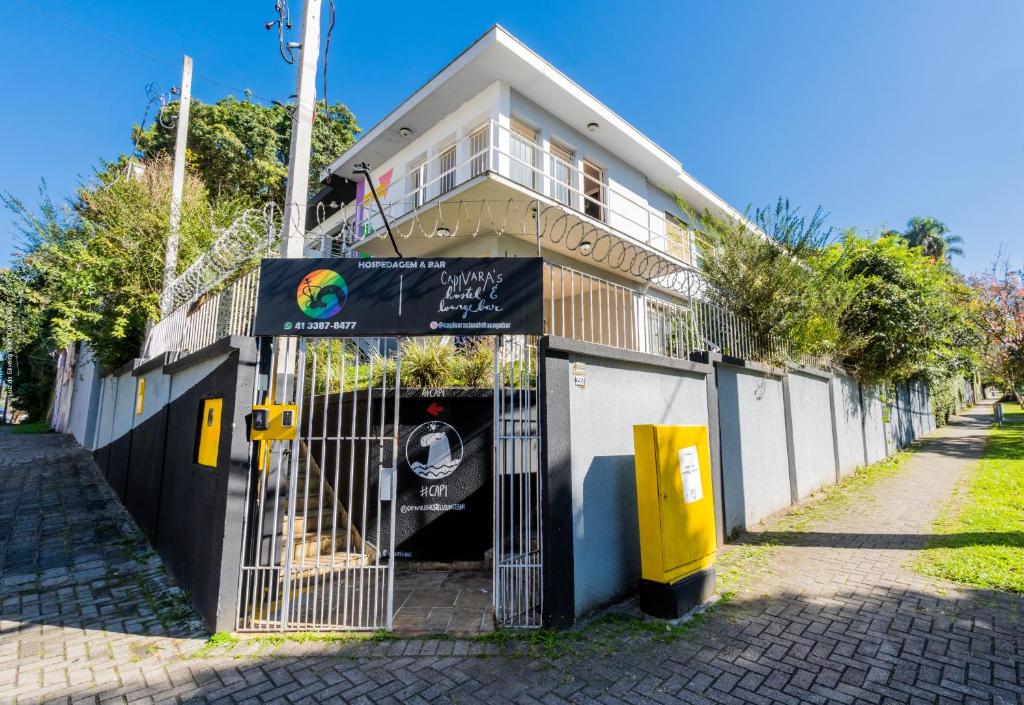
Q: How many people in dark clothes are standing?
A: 0